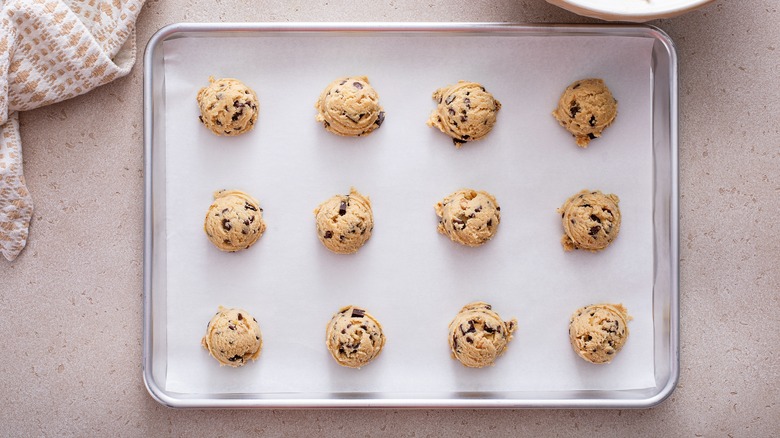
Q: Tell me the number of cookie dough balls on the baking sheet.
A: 12